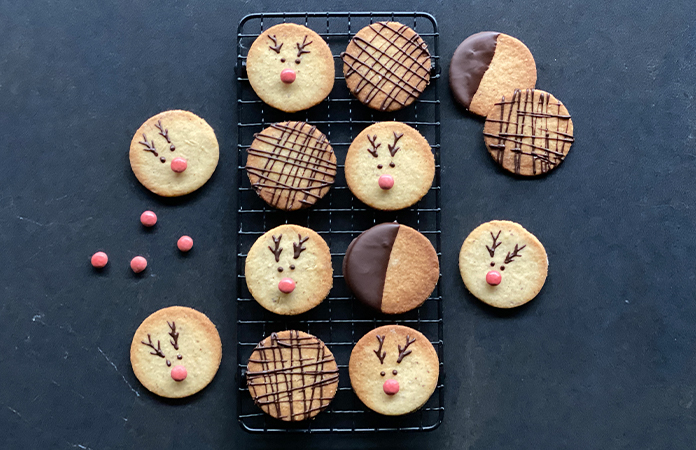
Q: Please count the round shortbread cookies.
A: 13